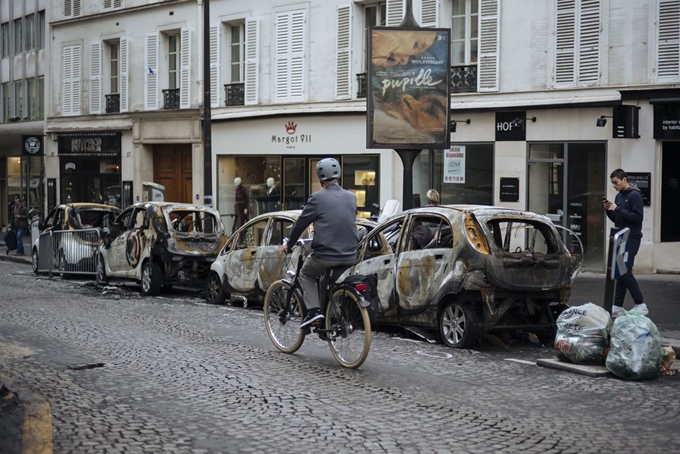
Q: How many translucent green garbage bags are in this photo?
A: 2